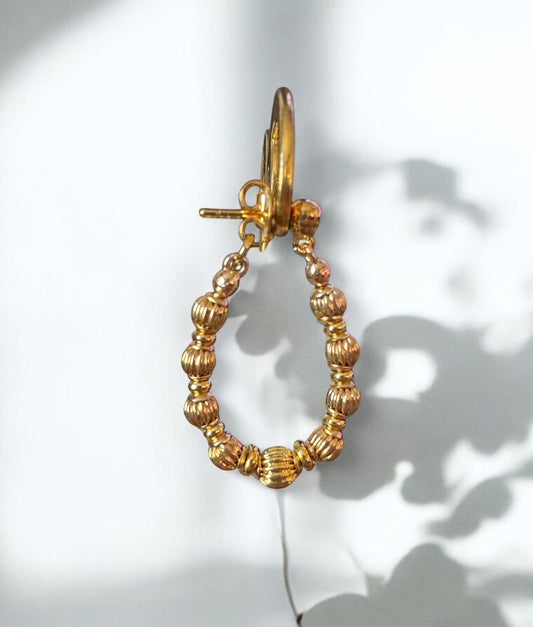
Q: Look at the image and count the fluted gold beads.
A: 9